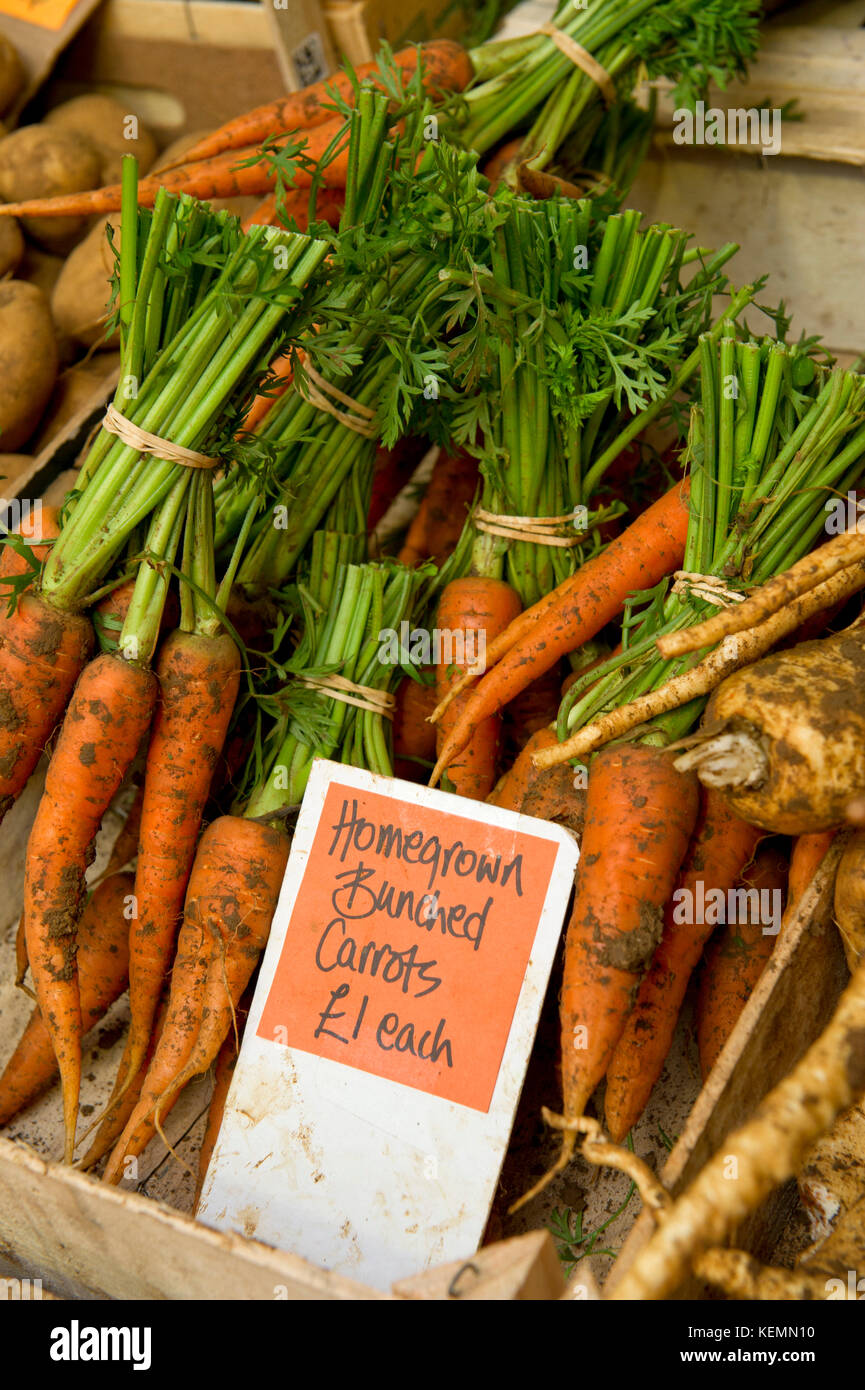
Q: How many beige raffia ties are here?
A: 6